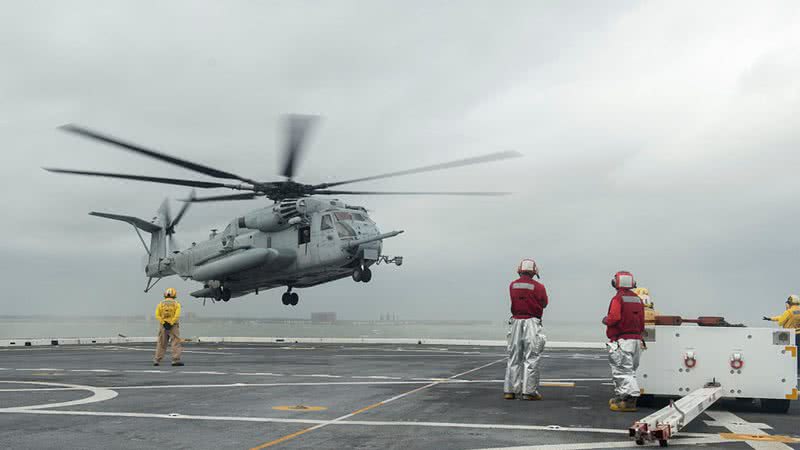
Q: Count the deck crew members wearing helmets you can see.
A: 5